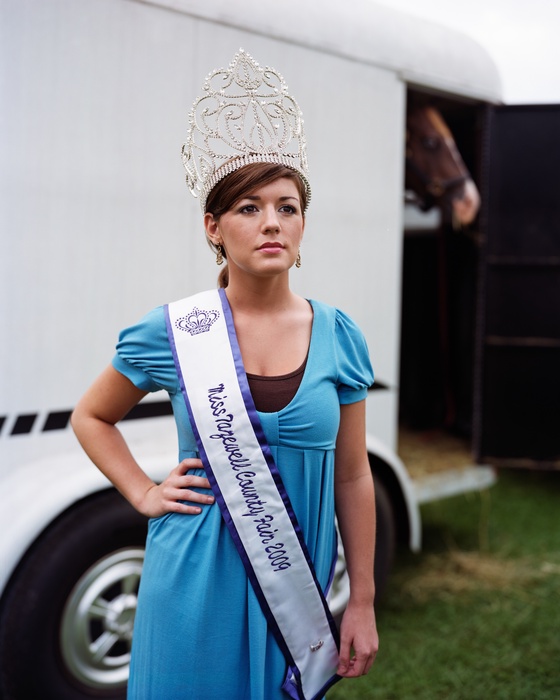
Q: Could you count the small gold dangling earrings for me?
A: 2